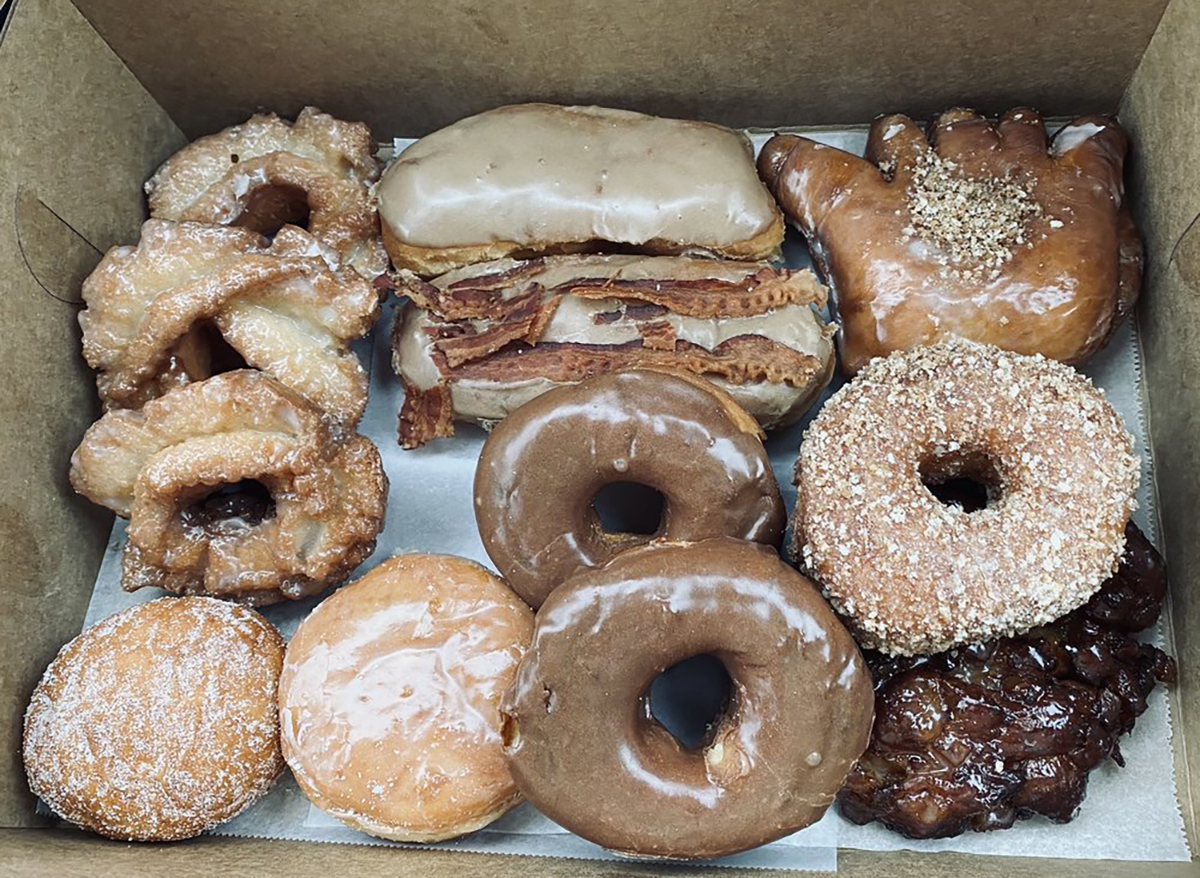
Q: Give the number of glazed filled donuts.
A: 1